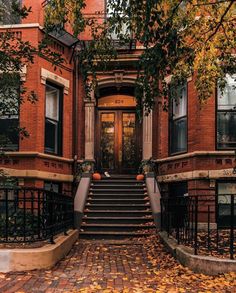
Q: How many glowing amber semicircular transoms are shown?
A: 1